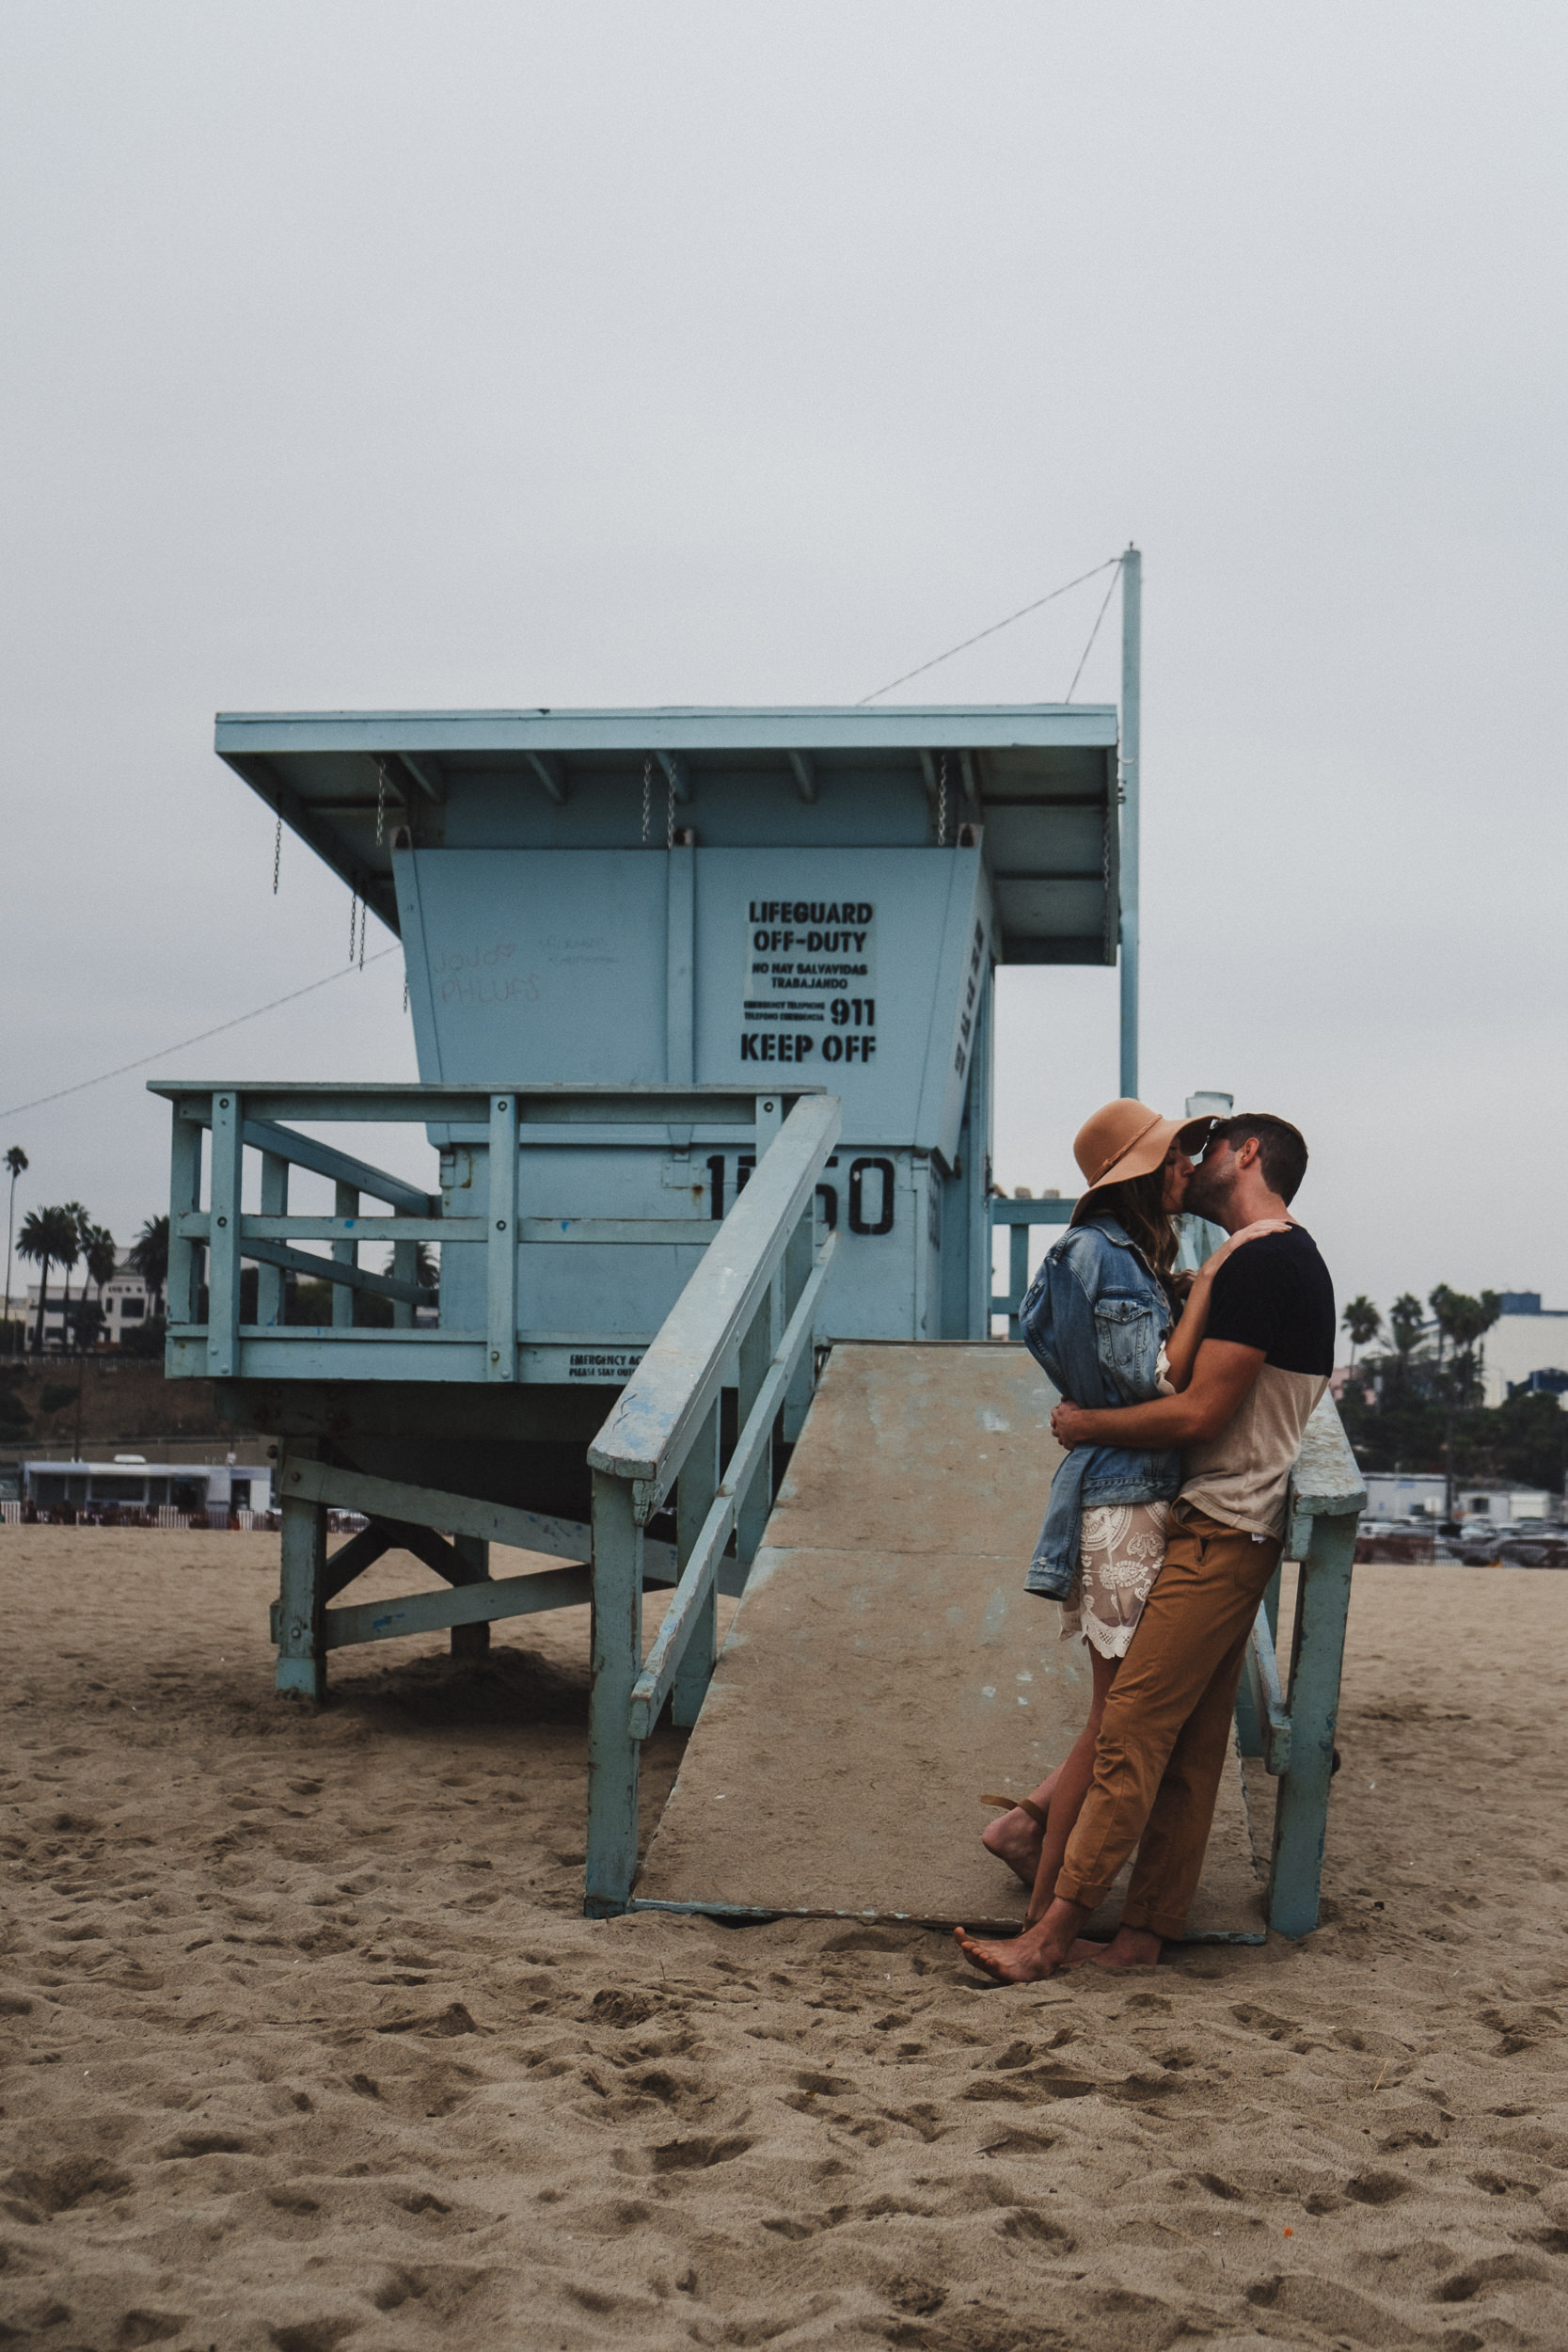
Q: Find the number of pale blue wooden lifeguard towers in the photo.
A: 1